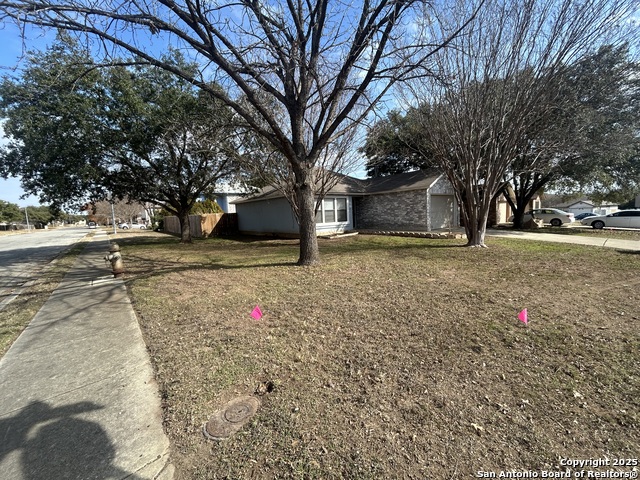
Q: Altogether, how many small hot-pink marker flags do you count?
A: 2